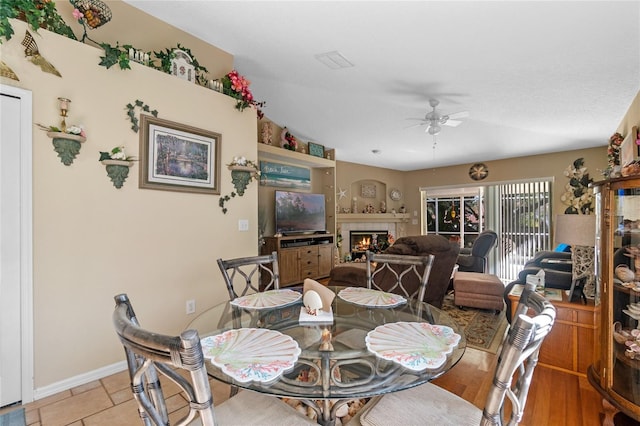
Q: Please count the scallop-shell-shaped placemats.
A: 4